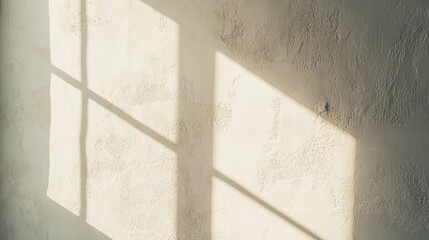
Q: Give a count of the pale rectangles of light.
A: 6